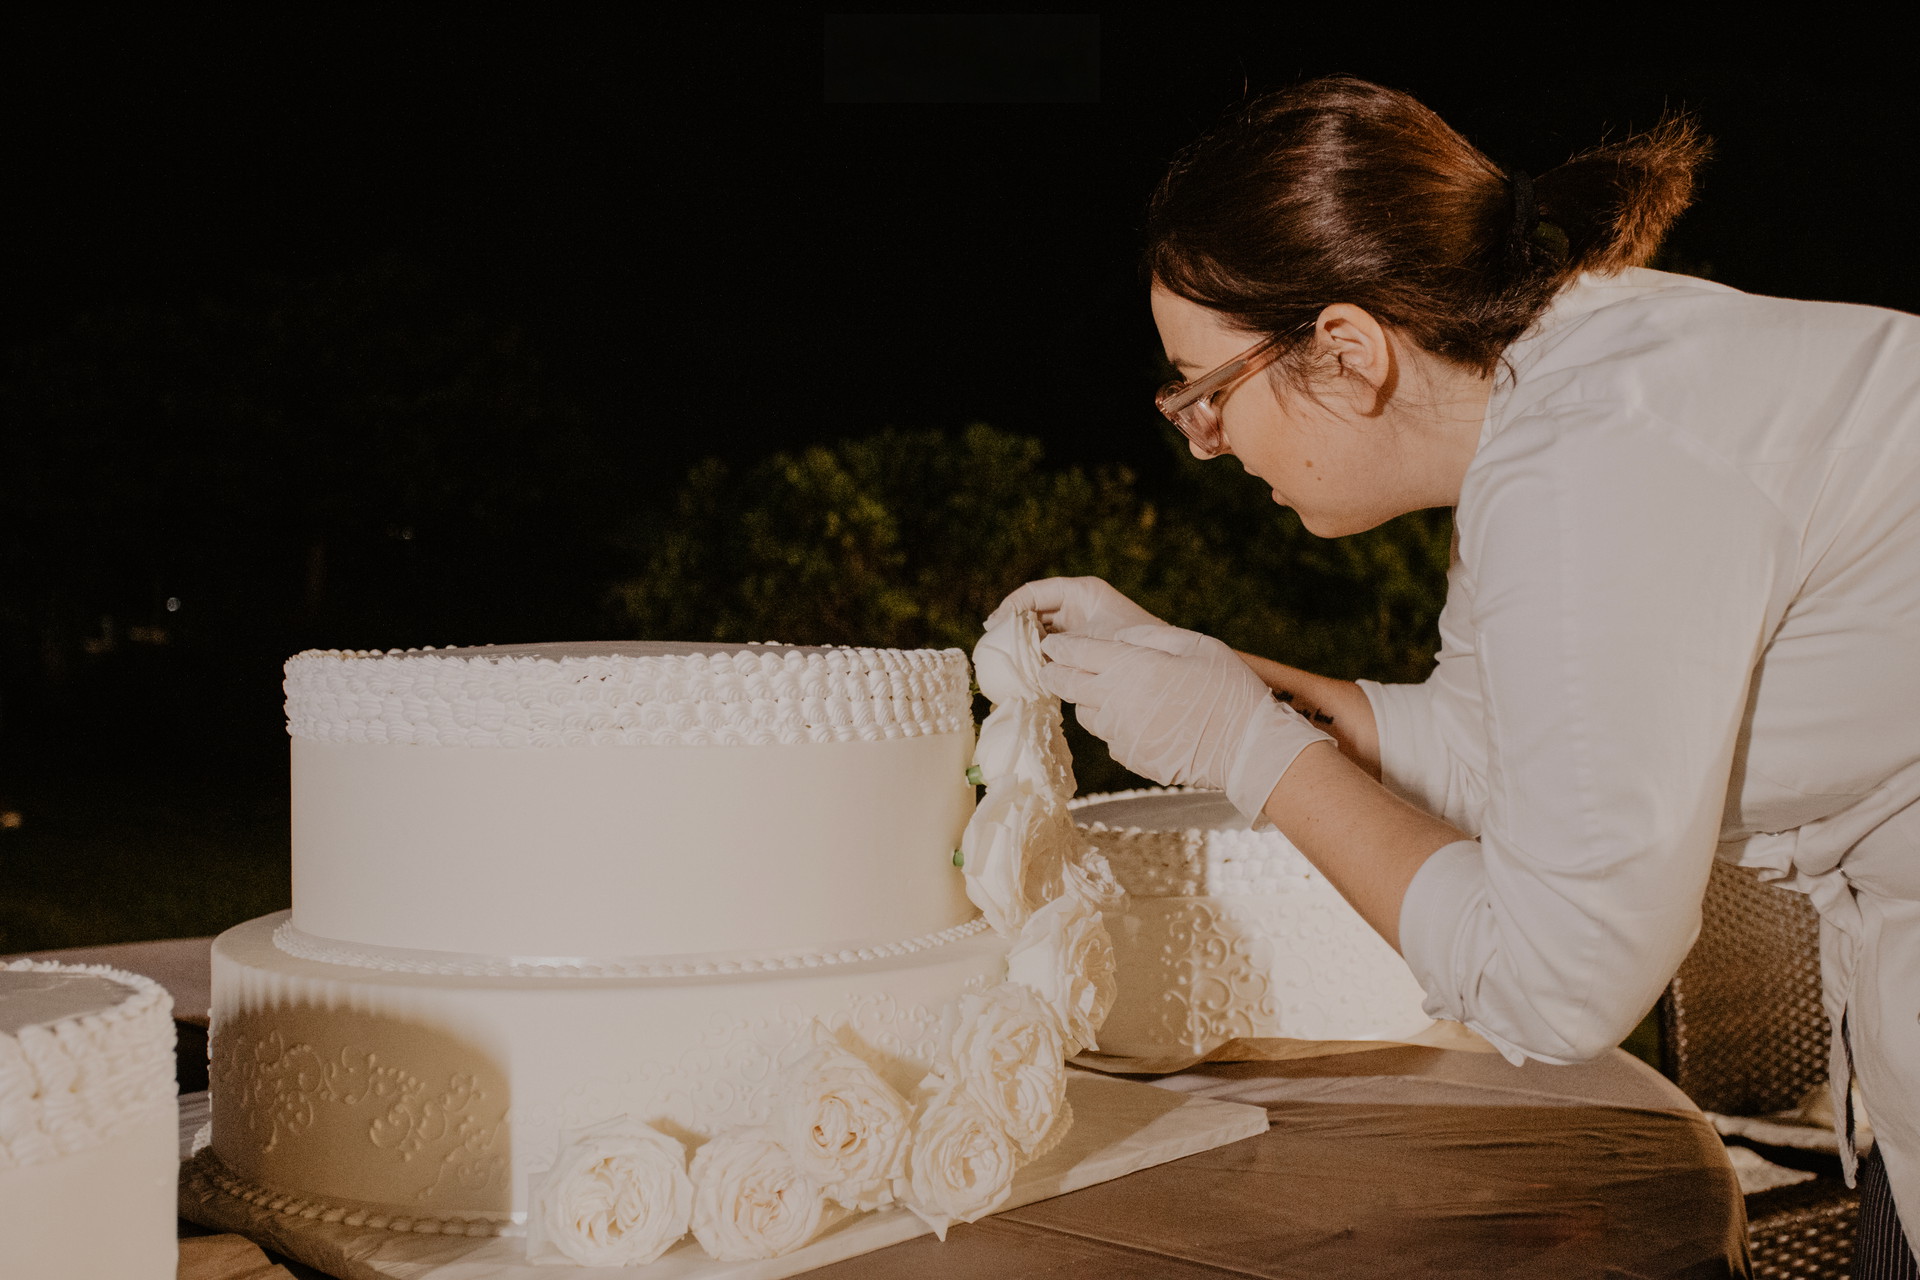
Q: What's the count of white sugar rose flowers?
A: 10